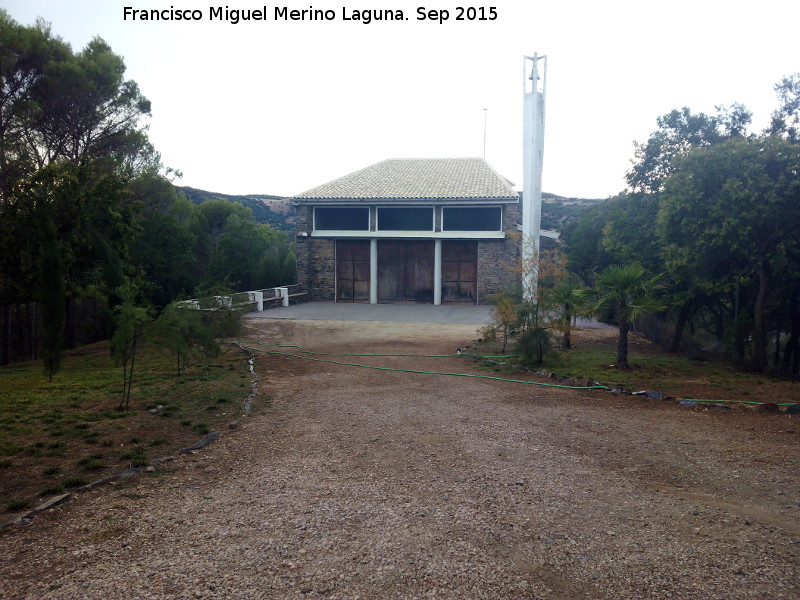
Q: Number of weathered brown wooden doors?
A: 3